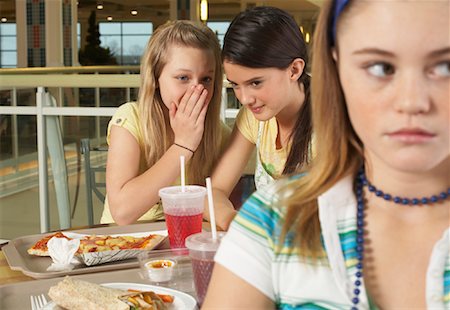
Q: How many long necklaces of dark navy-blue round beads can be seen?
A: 1